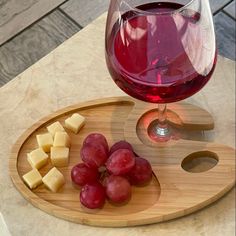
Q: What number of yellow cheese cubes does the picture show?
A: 8